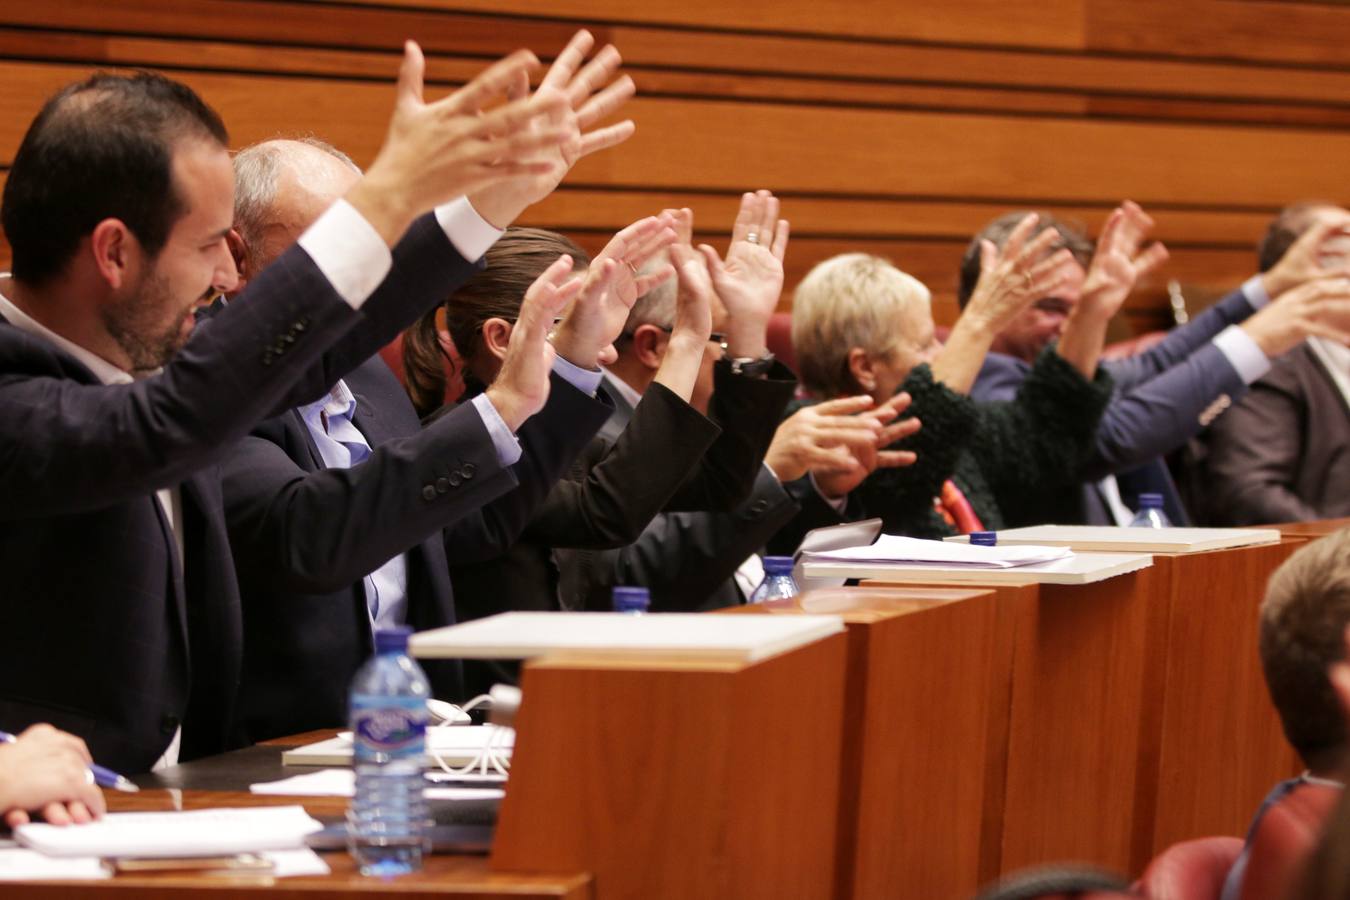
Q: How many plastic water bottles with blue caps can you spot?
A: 5